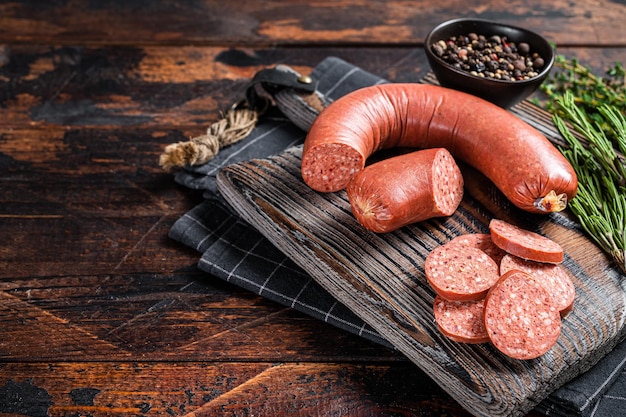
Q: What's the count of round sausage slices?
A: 6